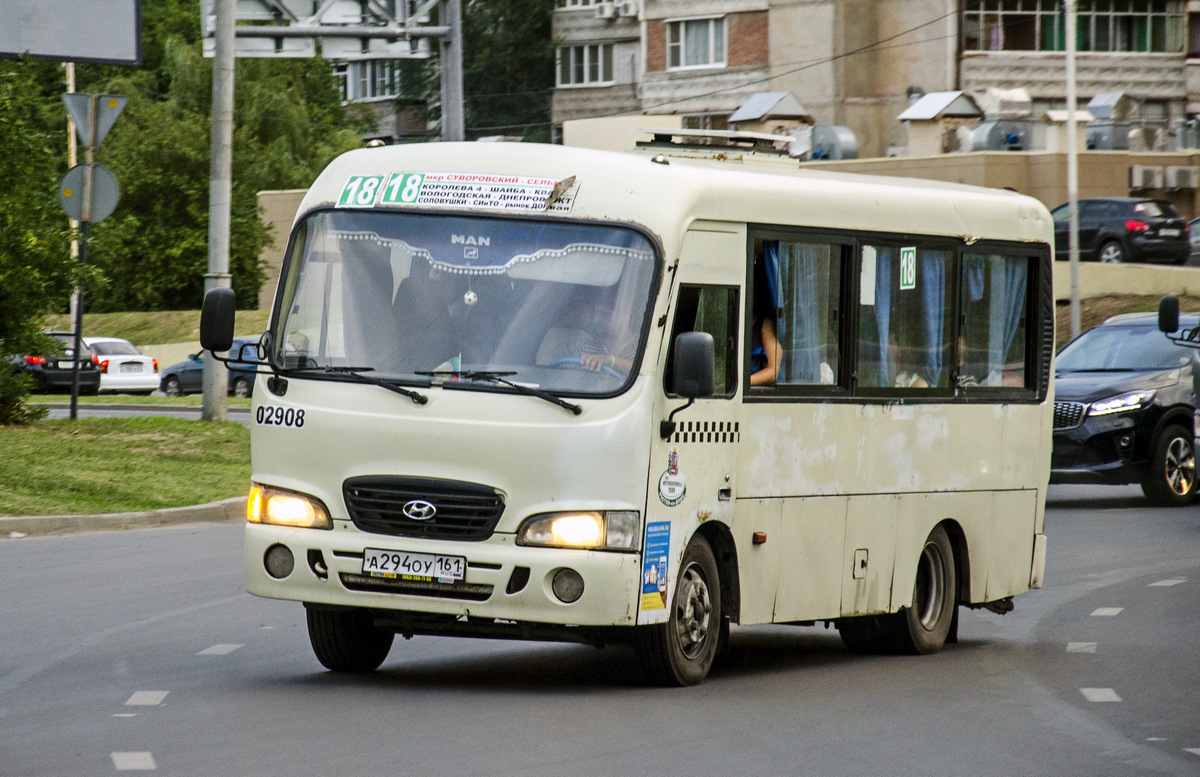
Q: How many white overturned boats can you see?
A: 0